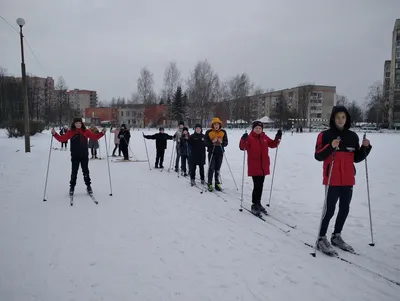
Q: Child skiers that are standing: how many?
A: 12